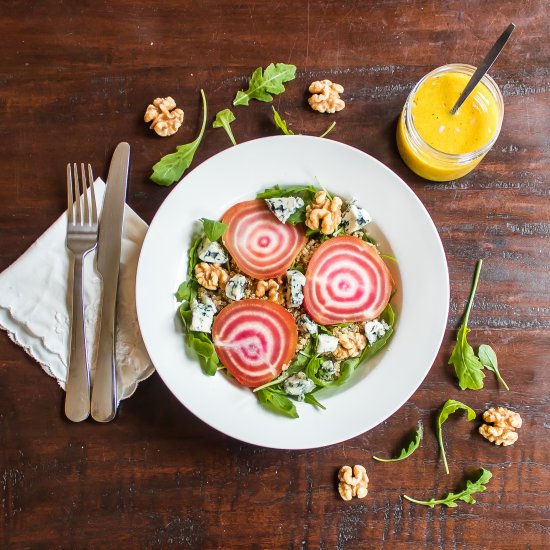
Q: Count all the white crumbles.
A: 11